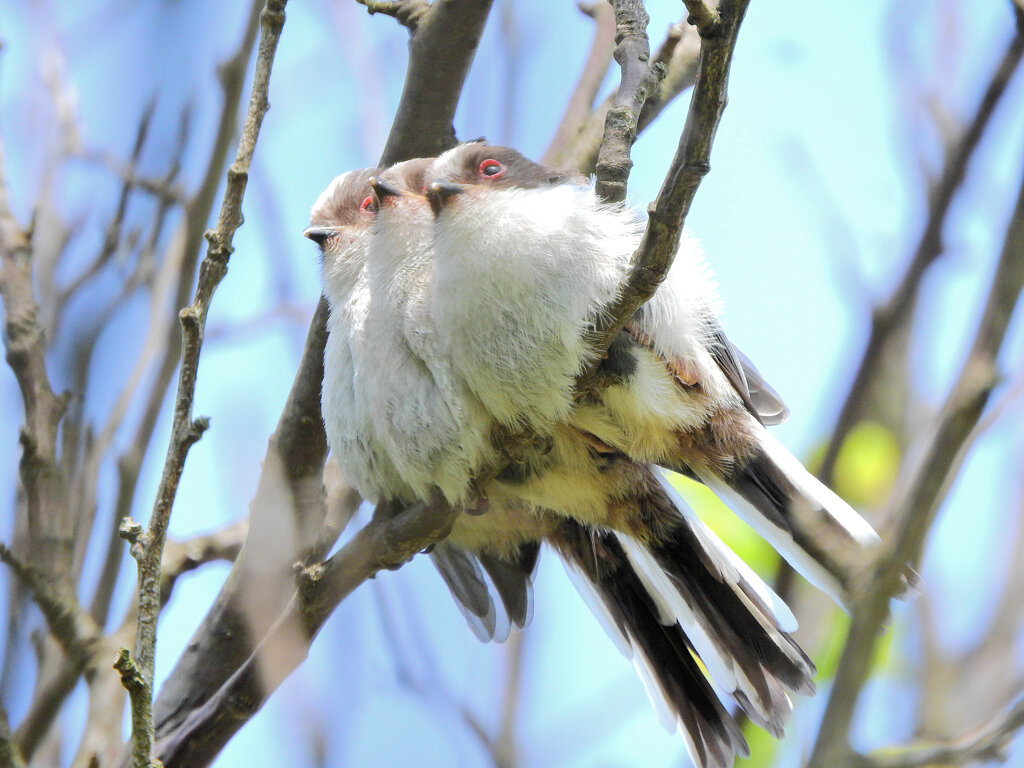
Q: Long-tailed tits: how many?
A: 3